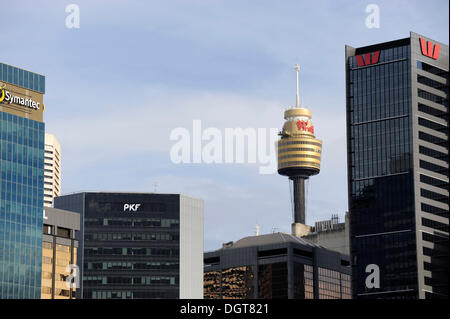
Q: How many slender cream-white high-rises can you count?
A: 1